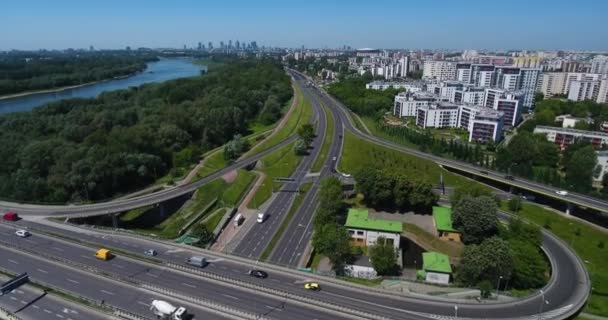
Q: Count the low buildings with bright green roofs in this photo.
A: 3